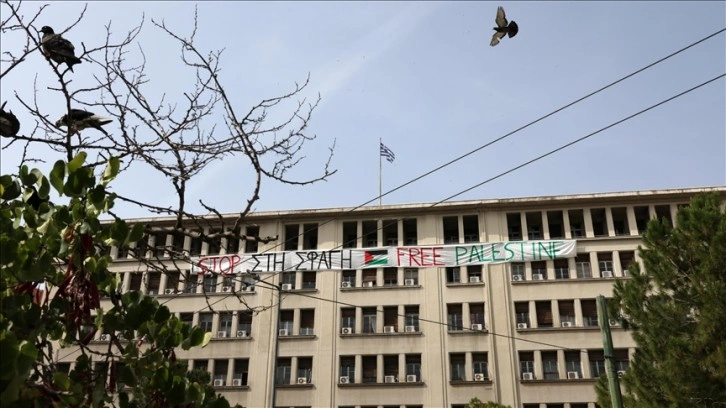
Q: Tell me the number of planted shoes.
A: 0